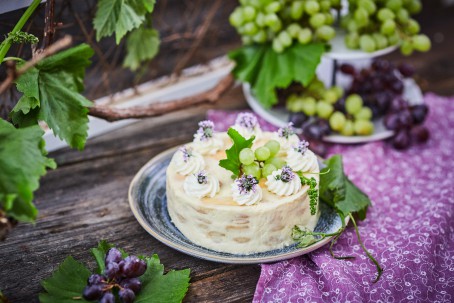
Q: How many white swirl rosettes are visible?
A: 8